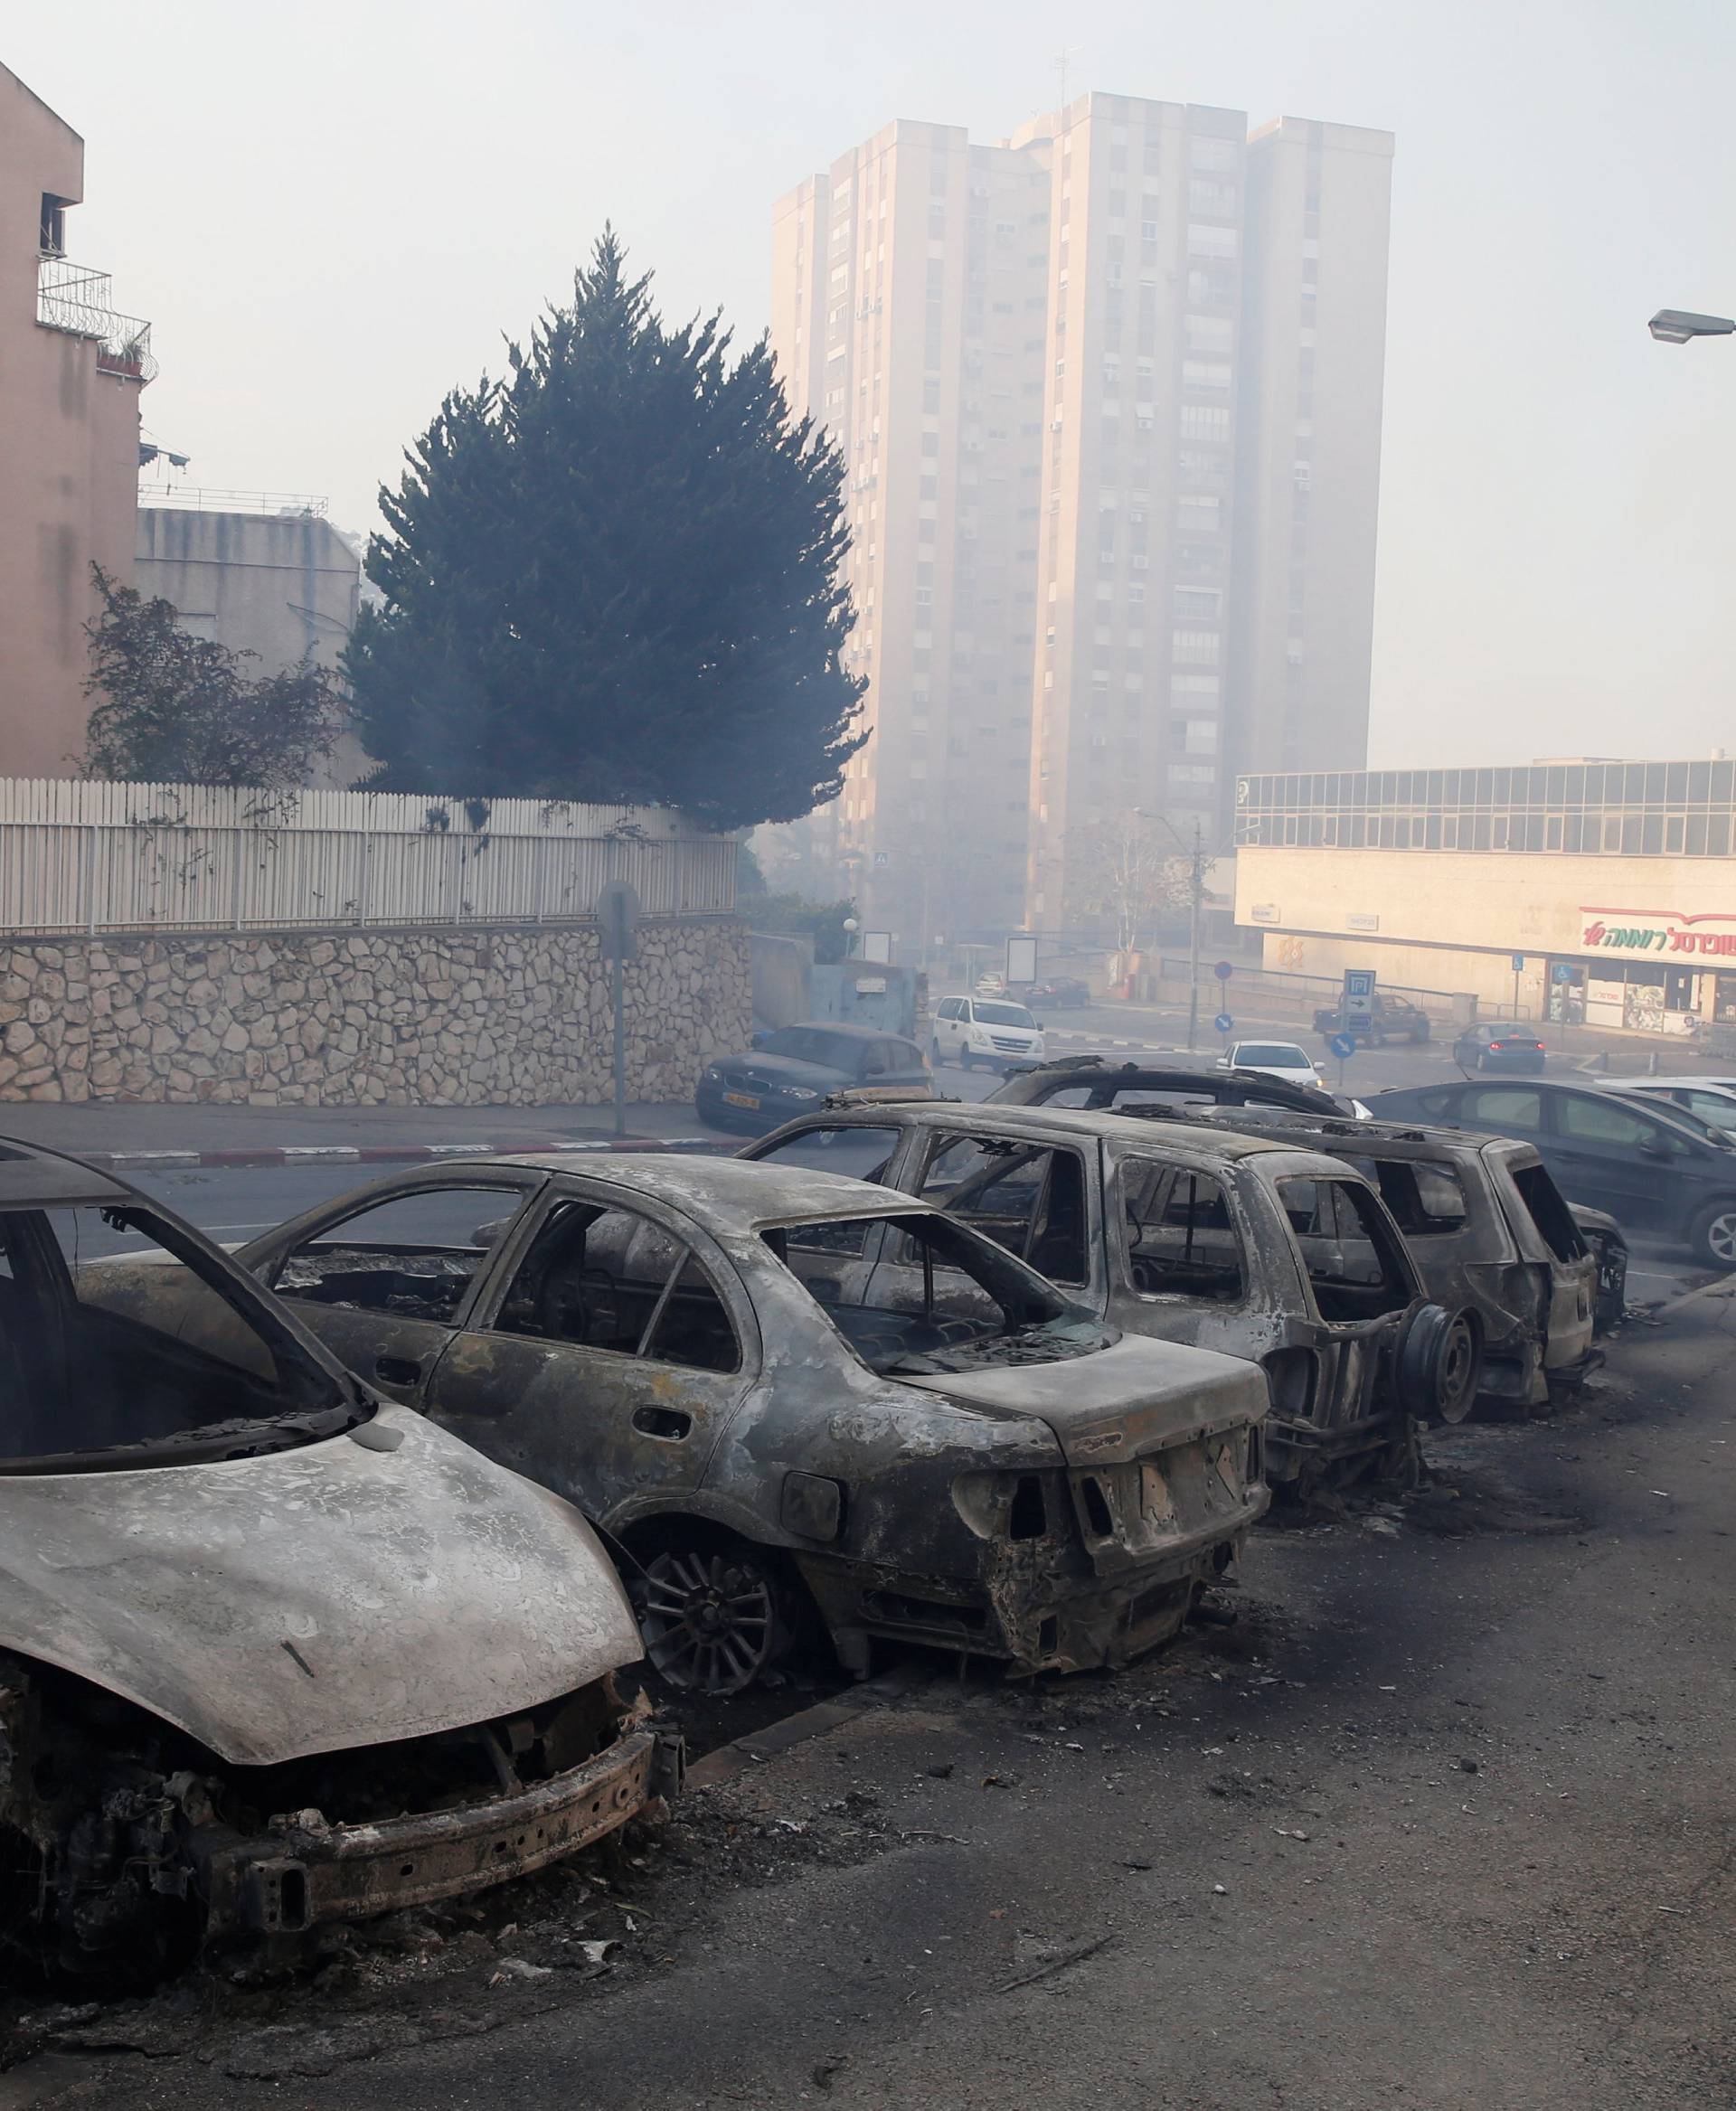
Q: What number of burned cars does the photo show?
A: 5